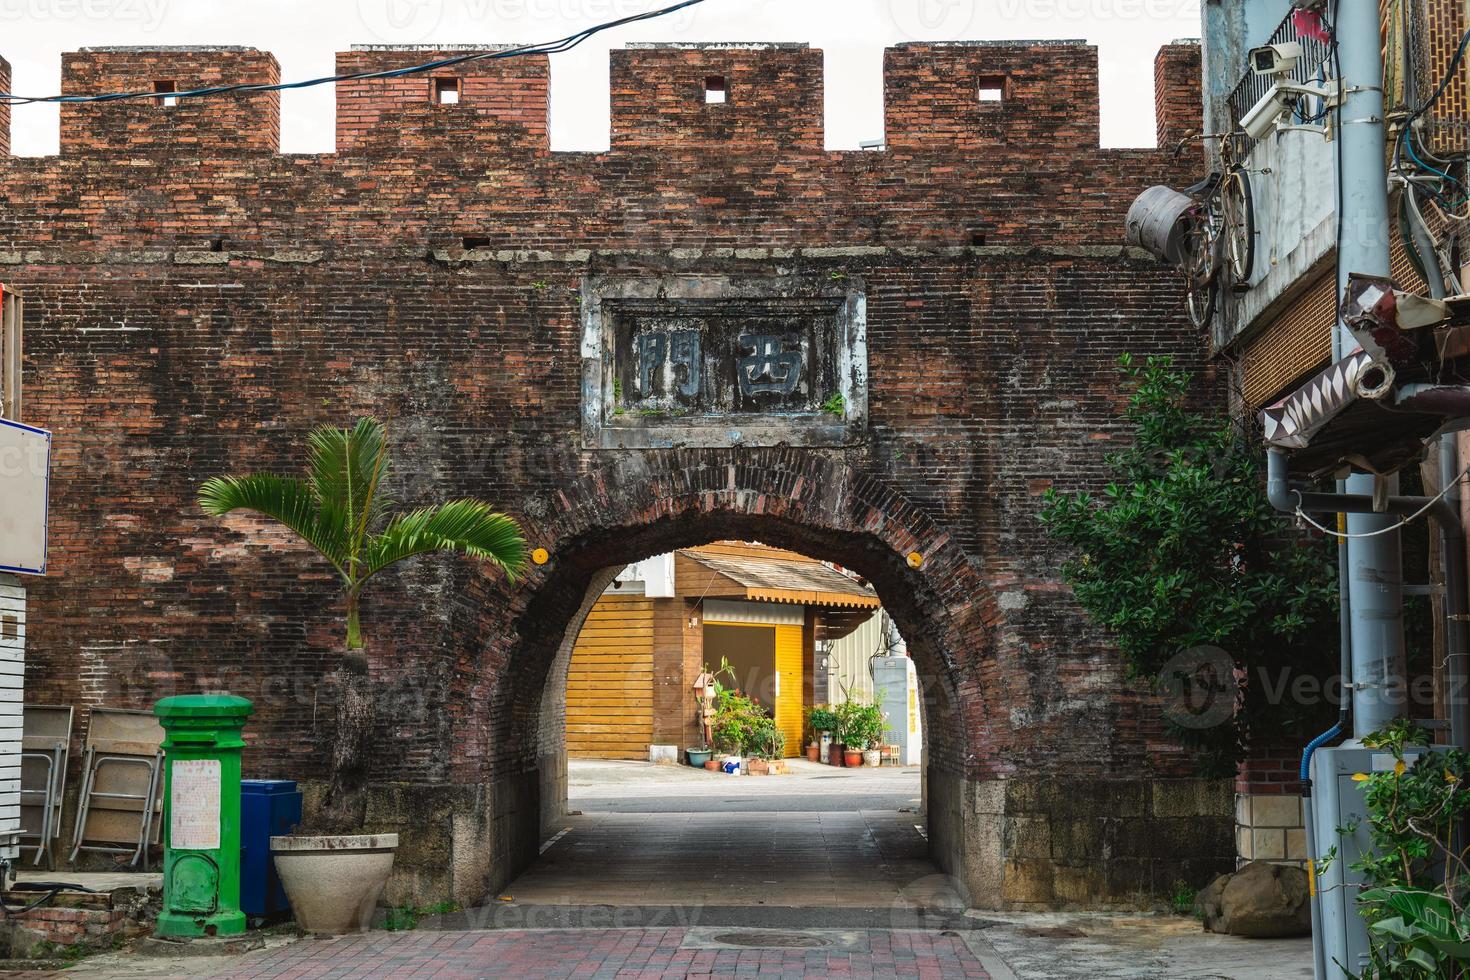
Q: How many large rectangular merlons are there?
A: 4